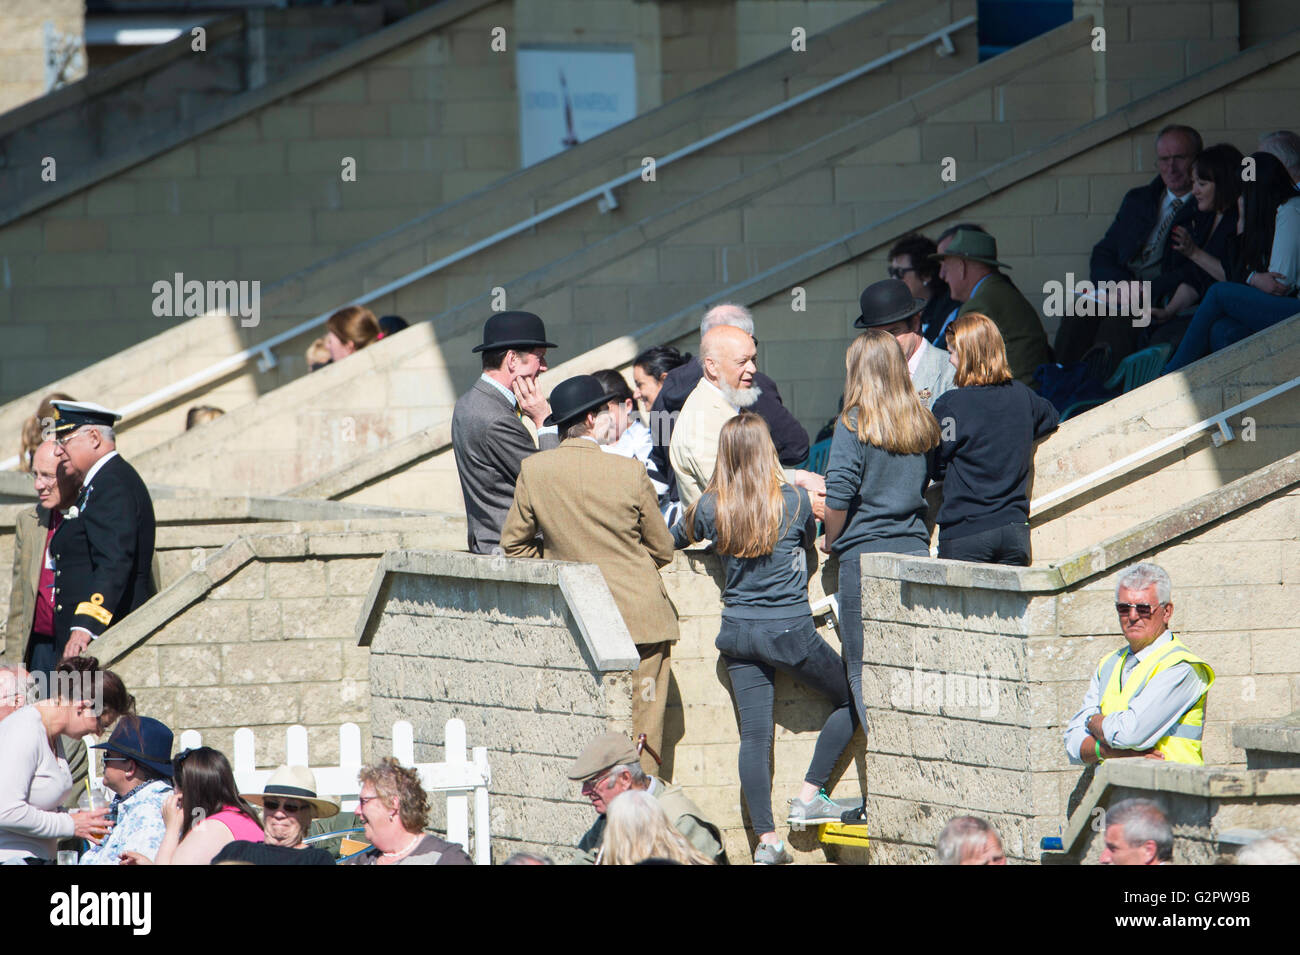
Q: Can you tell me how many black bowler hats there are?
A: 3